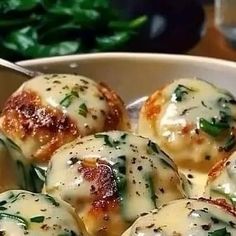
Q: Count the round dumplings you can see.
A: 7